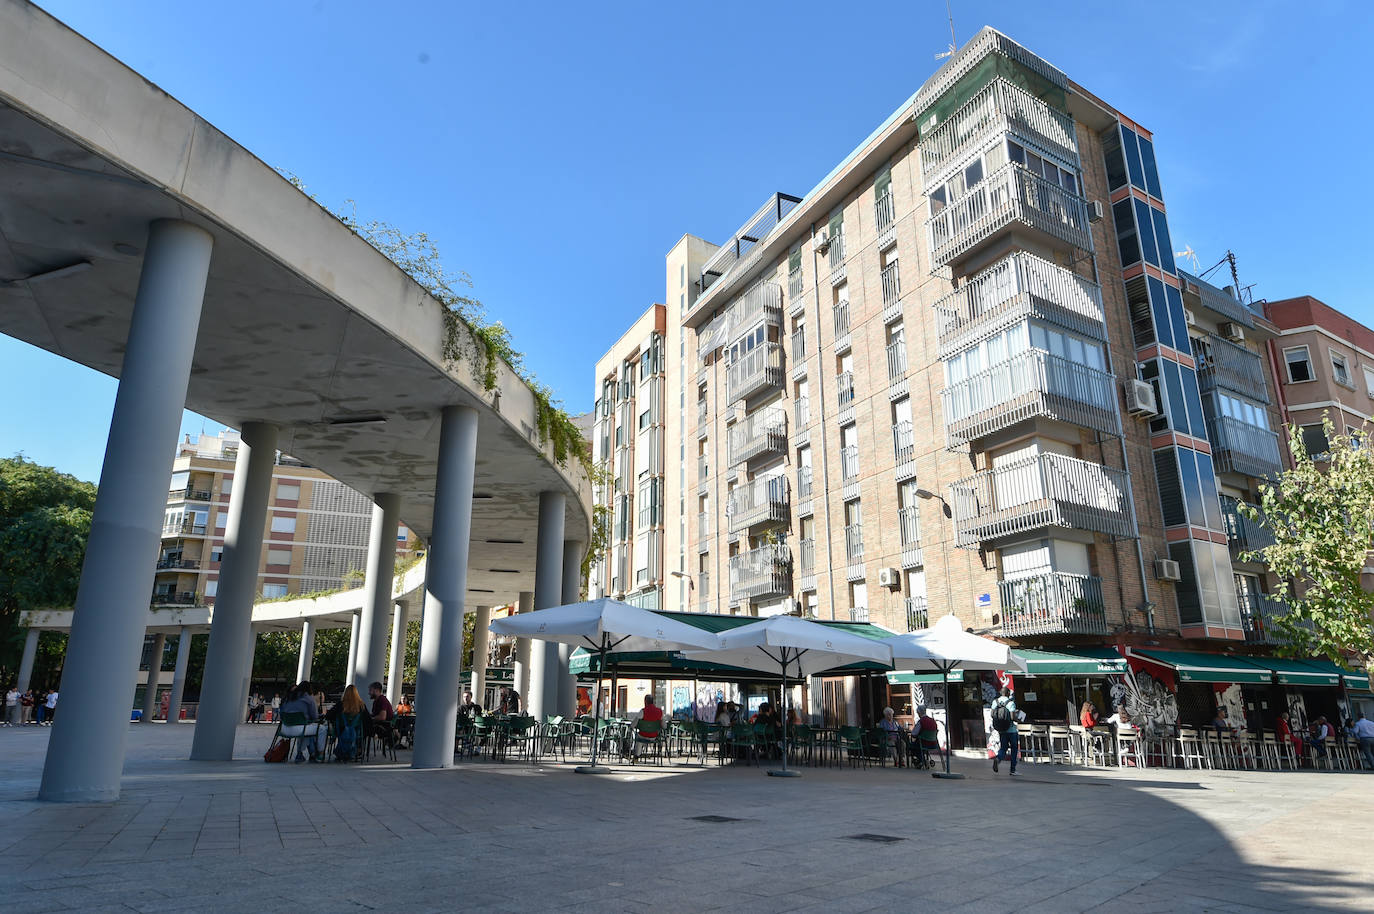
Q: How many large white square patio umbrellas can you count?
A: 3